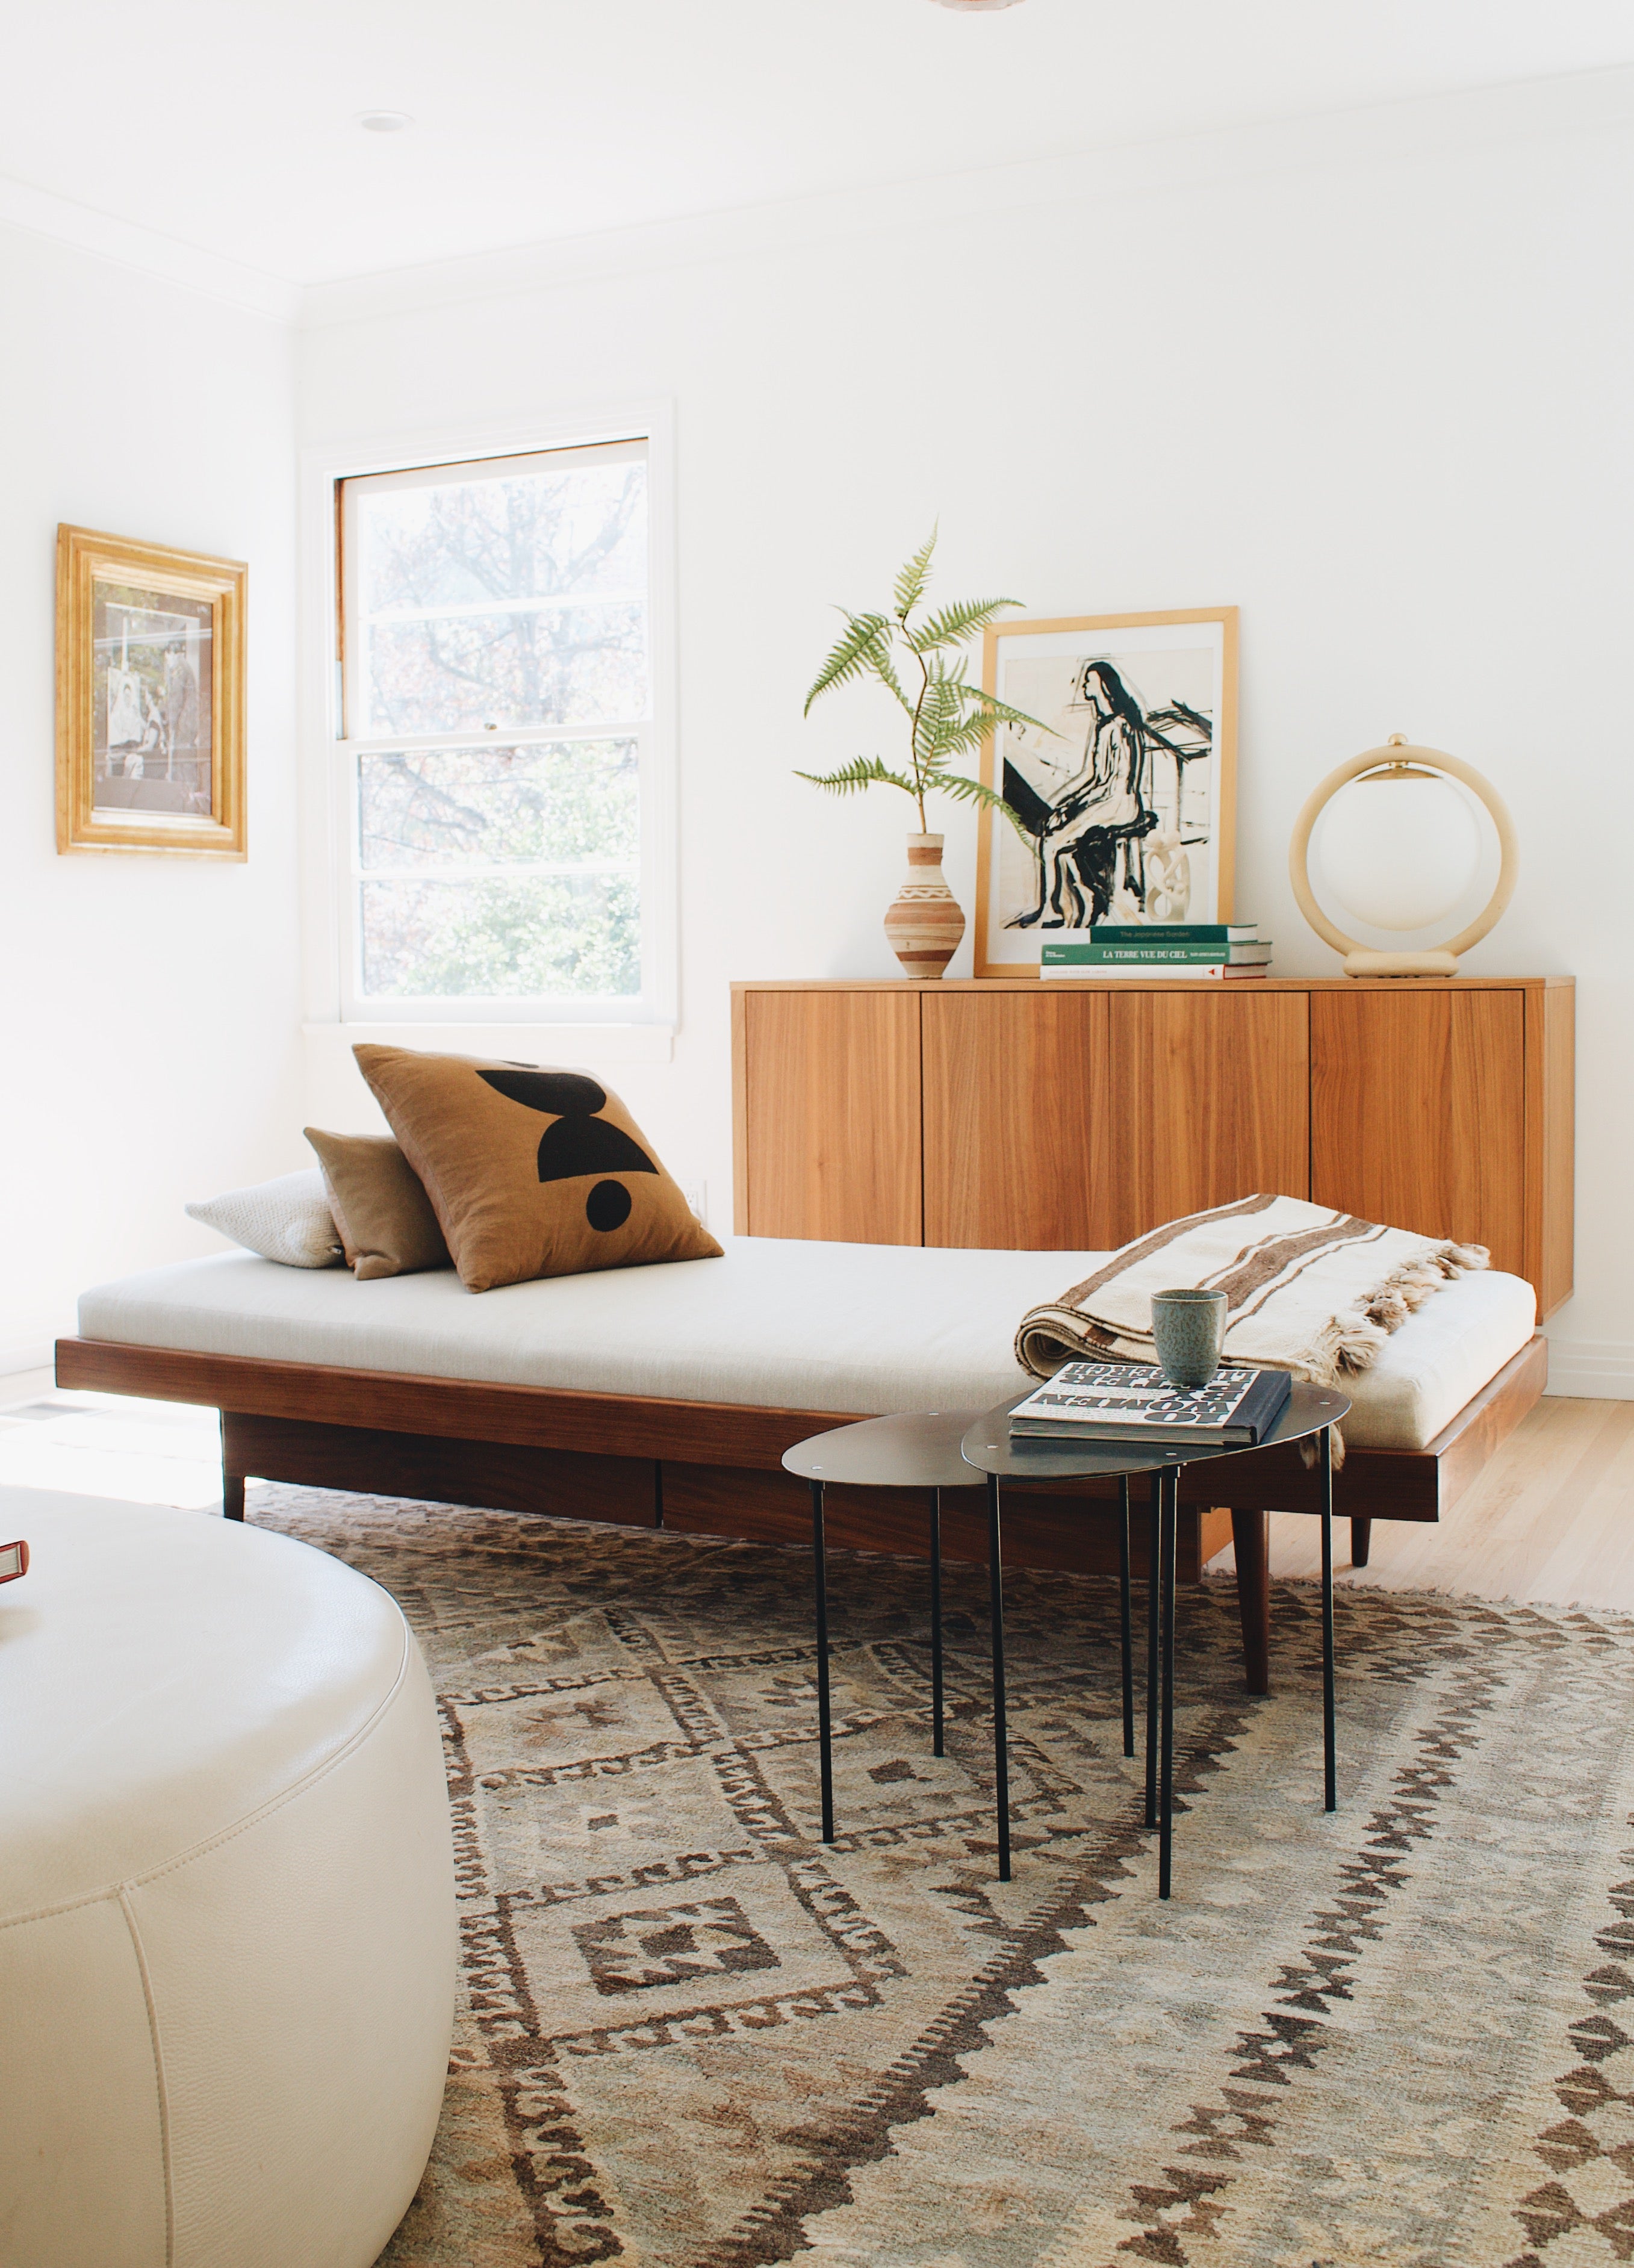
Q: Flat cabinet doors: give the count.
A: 4